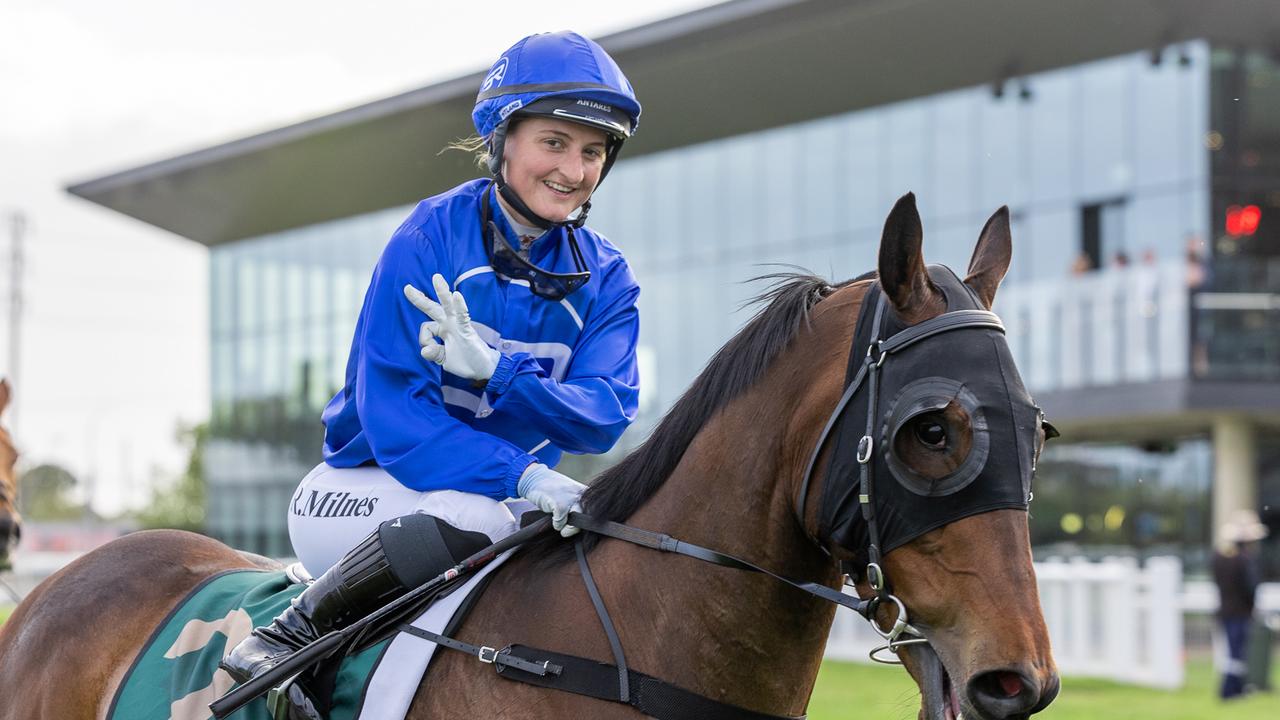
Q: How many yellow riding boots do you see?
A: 0